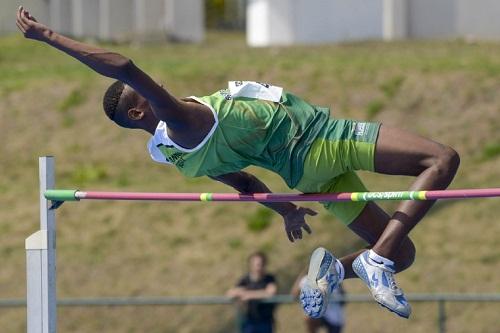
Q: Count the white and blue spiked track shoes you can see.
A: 2